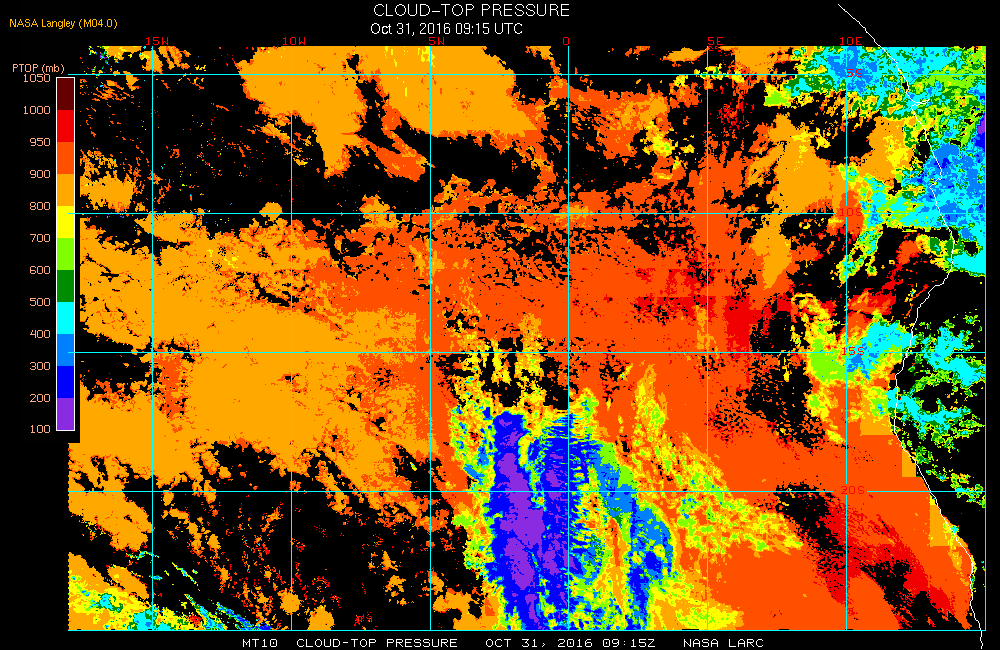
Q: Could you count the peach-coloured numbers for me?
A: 12